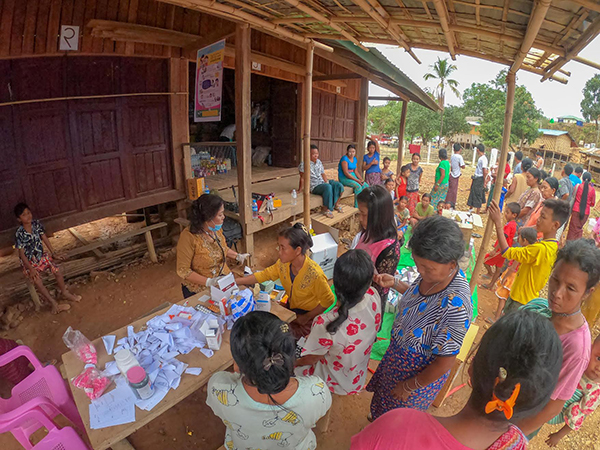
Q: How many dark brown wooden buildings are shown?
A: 1